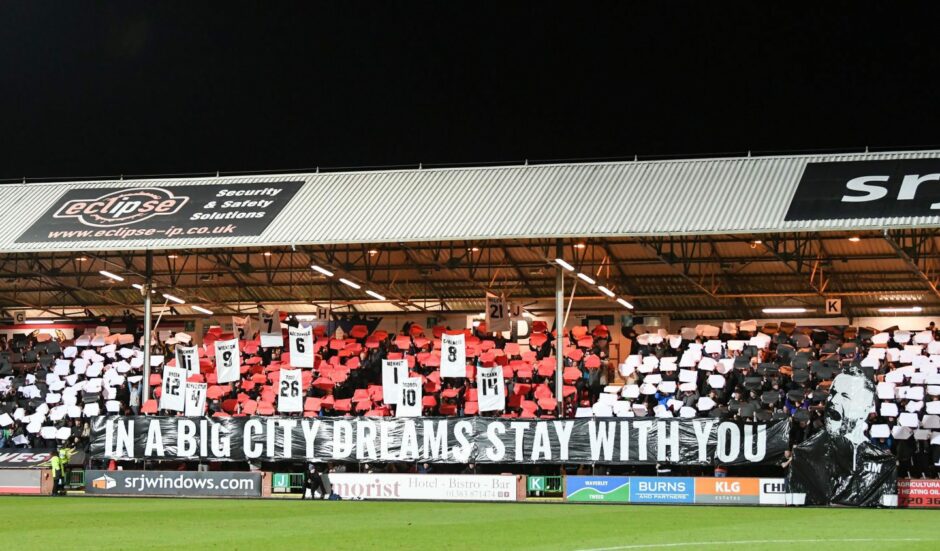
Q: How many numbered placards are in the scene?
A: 13